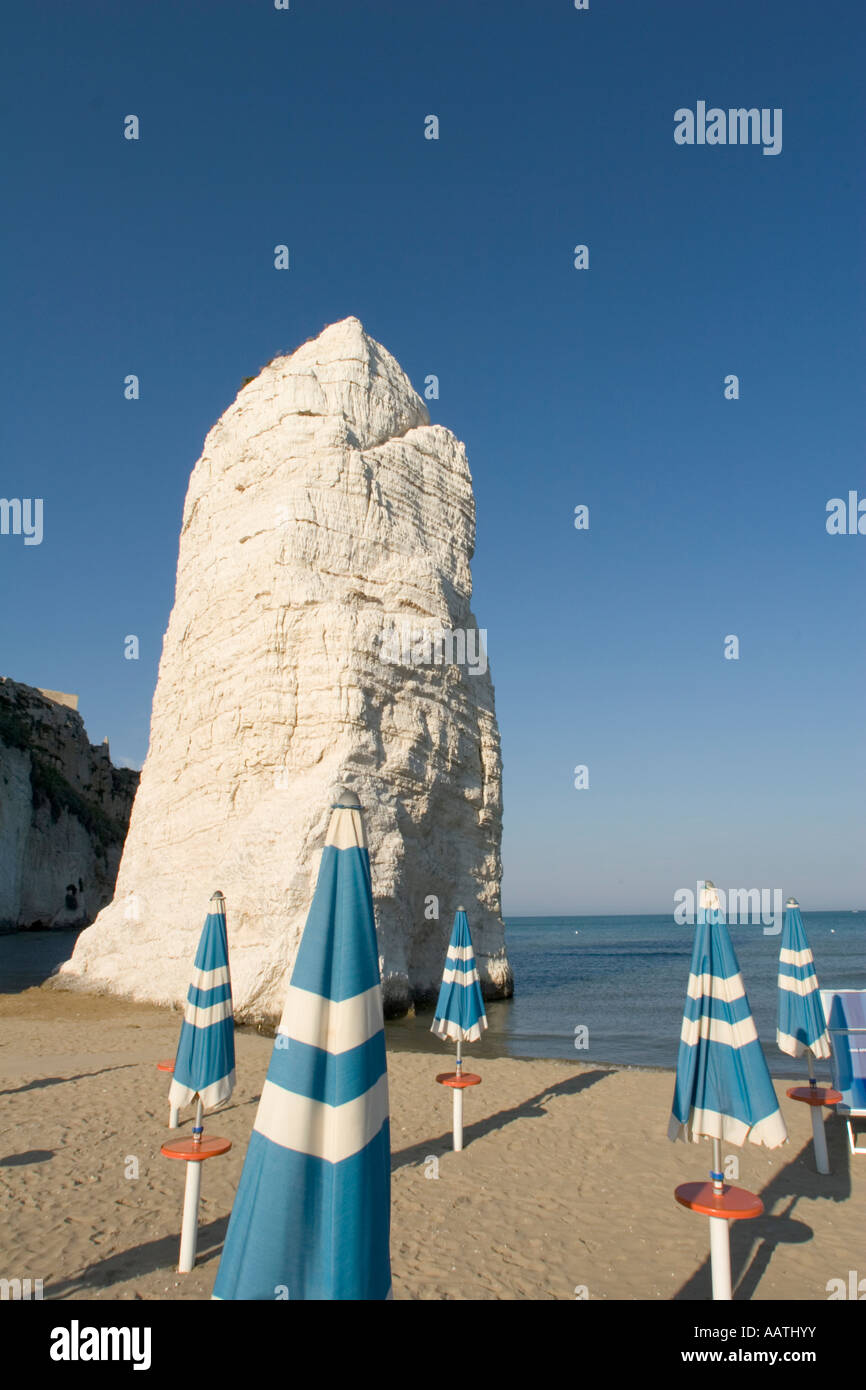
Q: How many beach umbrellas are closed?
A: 5